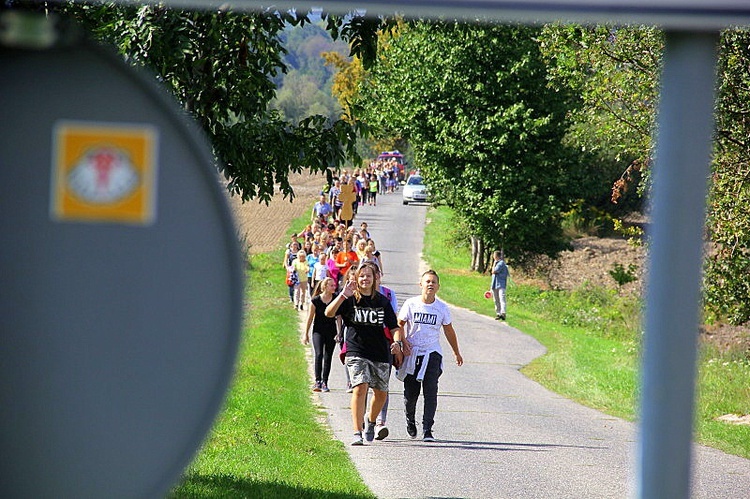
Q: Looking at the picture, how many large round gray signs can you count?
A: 1